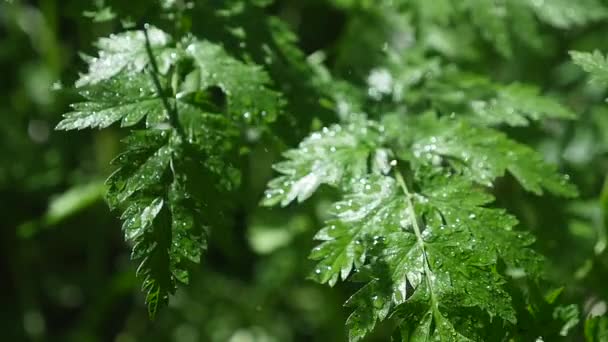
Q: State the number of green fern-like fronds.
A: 2